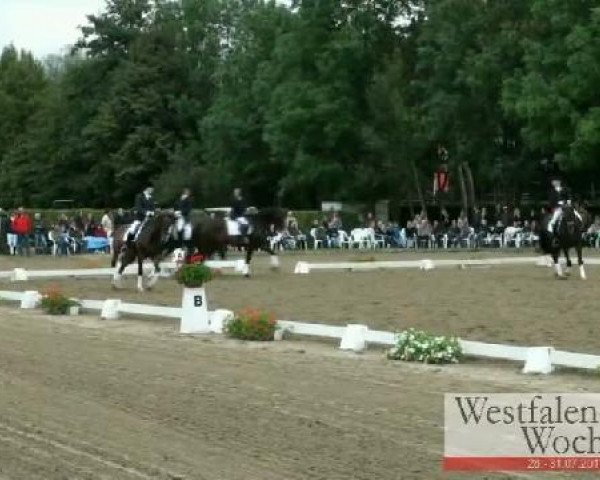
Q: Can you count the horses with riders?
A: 4